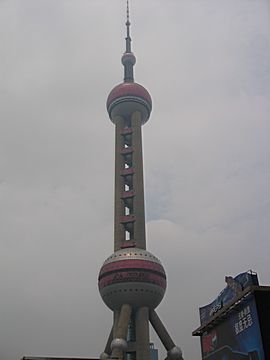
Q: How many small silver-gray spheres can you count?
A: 3